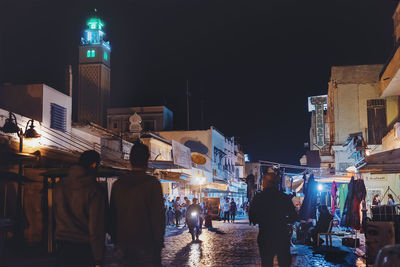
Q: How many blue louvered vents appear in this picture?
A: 1